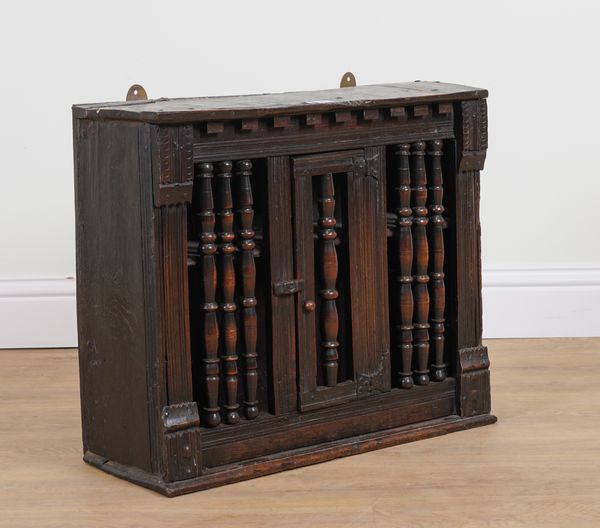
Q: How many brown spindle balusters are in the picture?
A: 7